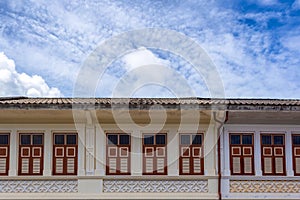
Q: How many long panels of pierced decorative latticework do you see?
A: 3